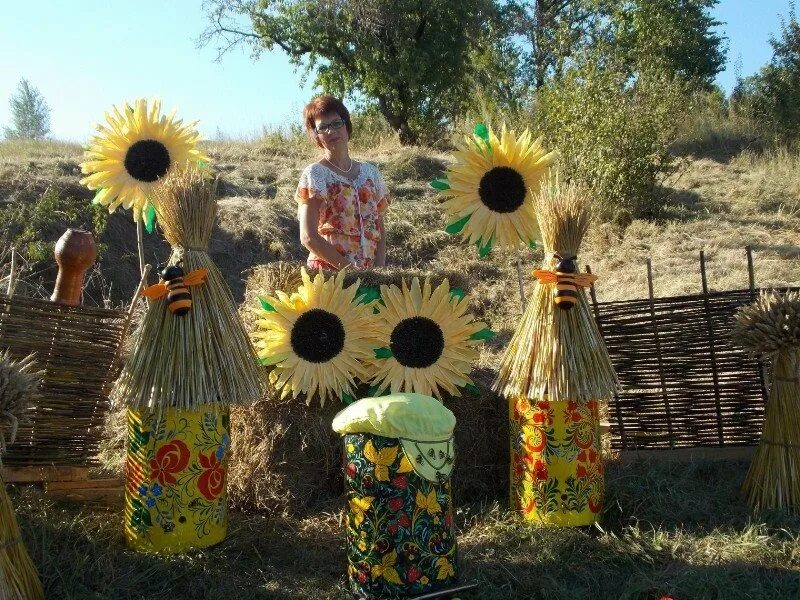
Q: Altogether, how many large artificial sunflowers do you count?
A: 4